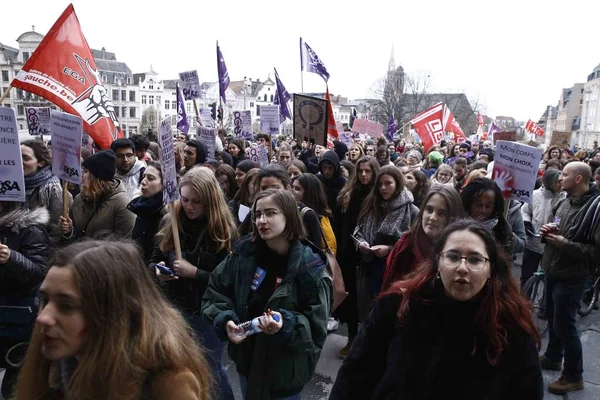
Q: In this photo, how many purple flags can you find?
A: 6